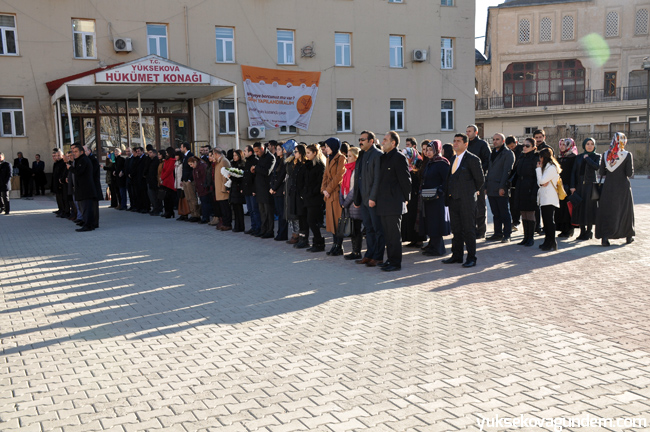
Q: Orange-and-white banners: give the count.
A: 1